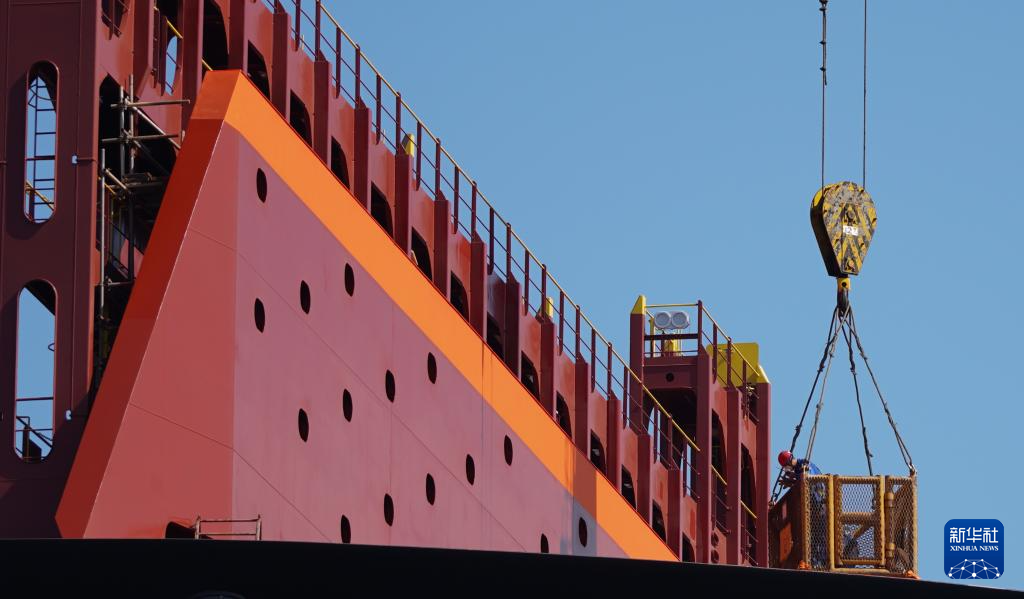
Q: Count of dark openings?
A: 15